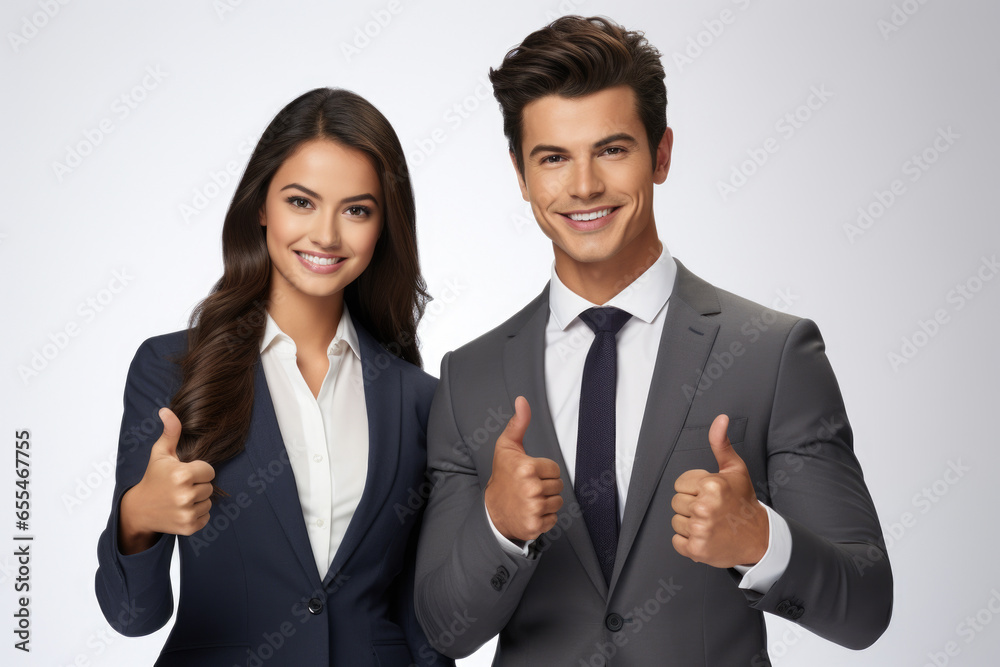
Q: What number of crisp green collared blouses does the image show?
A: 0